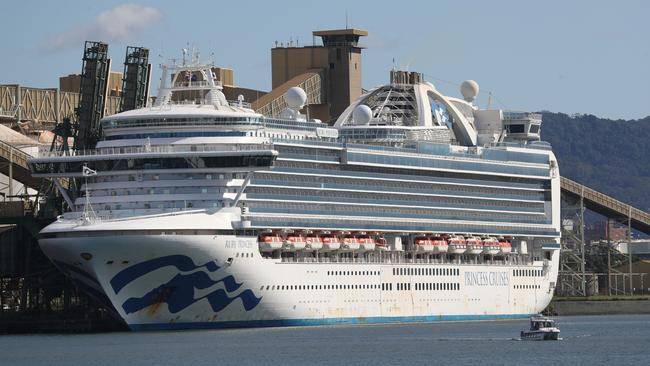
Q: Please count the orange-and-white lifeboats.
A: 12